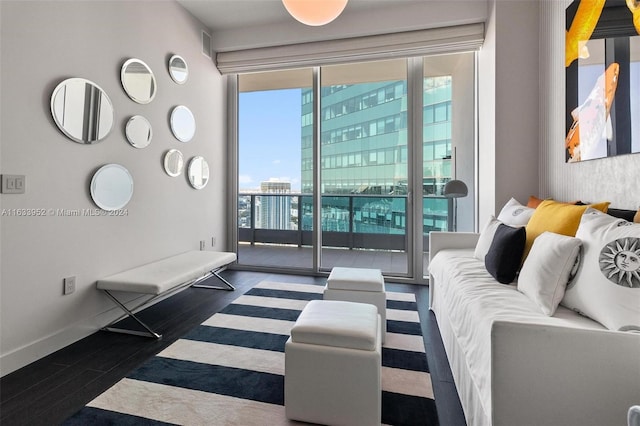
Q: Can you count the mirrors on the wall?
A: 8